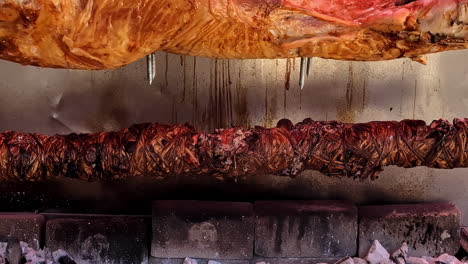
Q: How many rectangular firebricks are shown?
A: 5